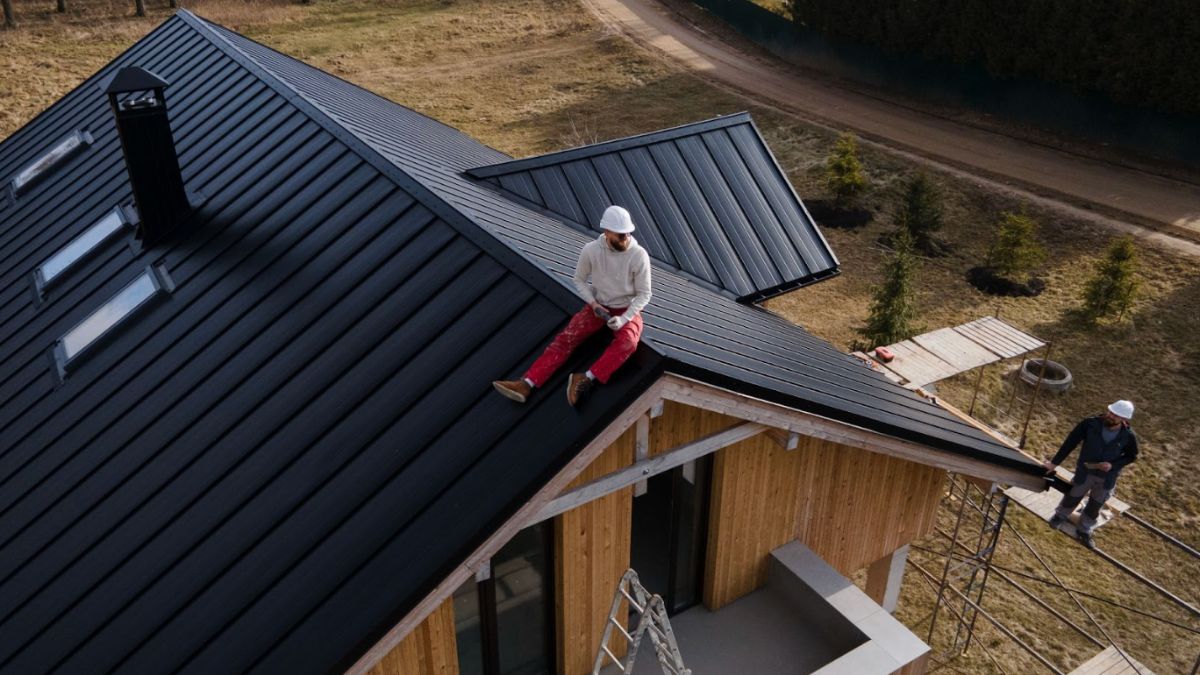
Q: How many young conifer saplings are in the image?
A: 5